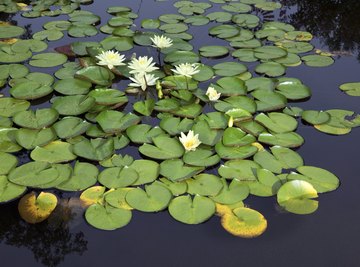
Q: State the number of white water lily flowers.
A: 7